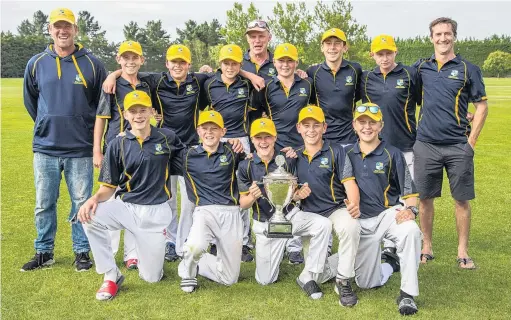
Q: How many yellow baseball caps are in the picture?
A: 12